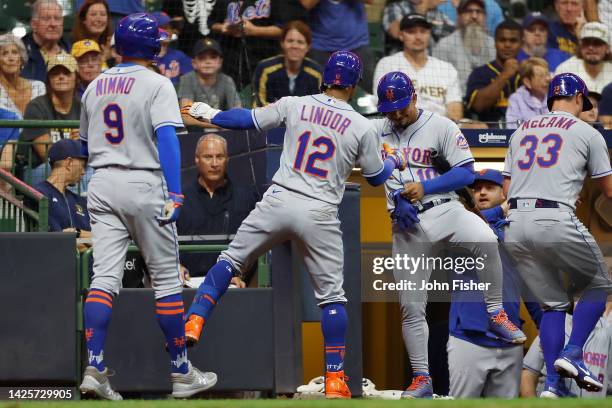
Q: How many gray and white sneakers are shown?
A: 2